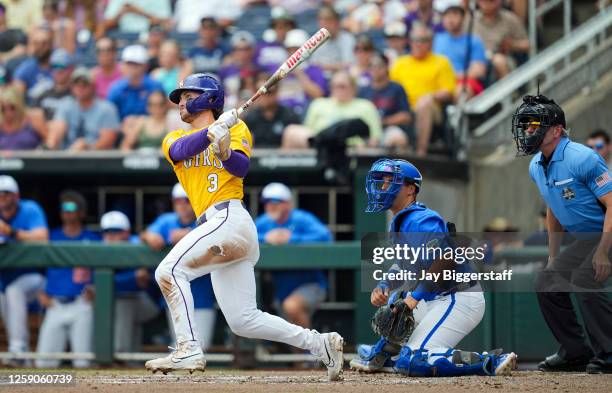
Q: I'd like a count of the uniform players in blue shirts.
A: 6